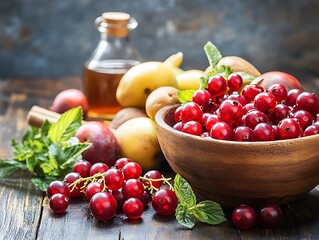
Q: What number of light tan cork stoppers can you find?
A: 1